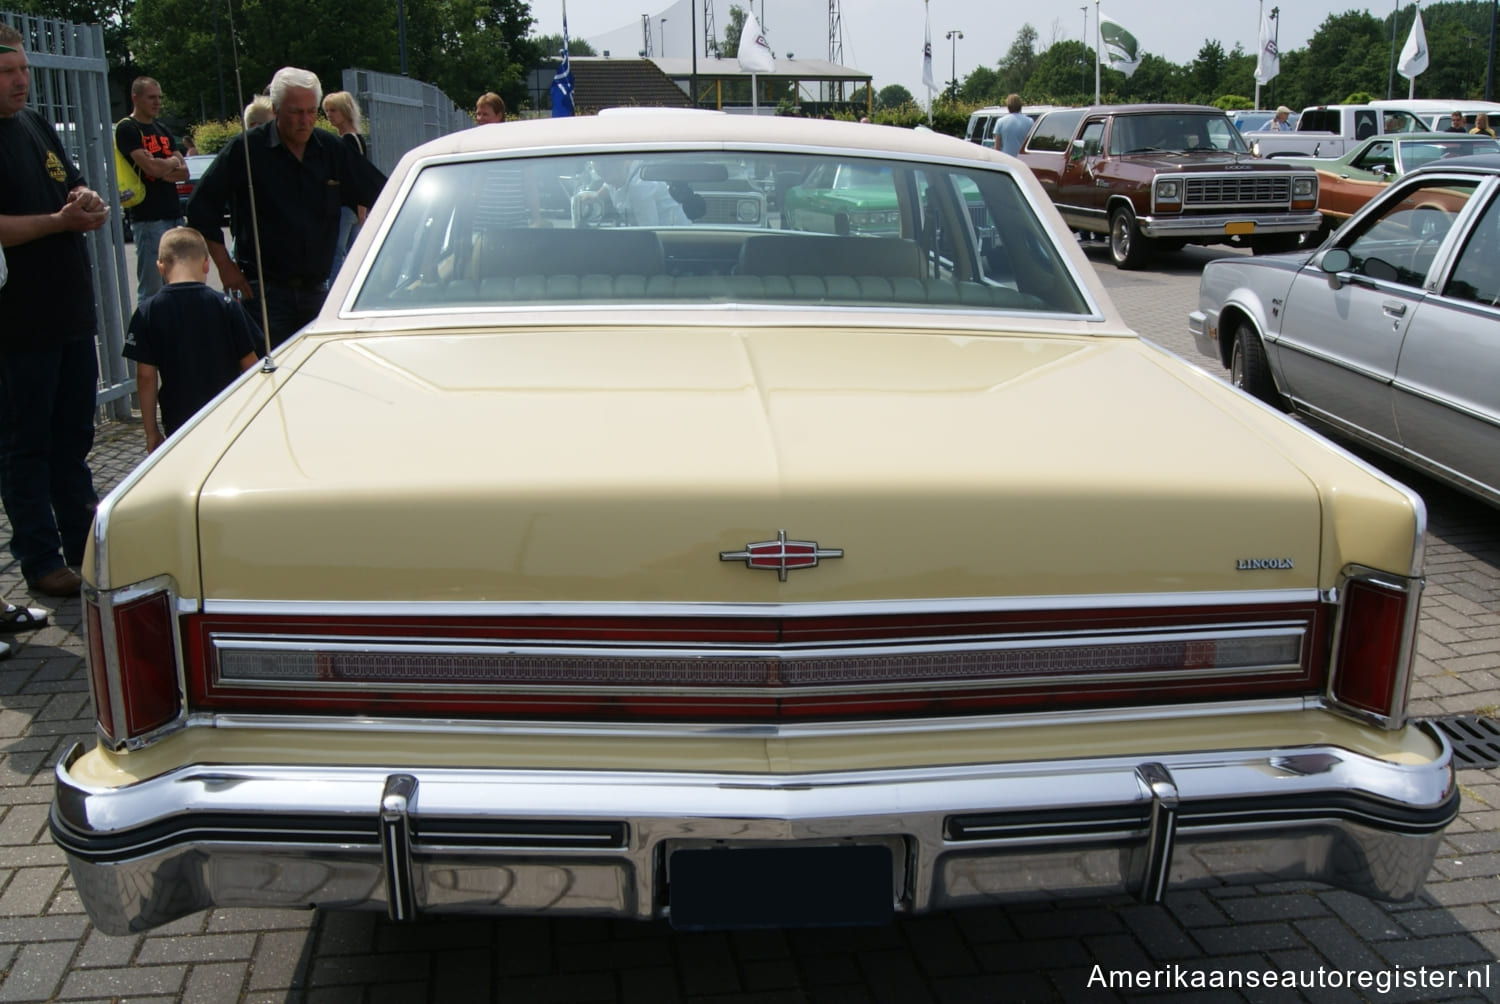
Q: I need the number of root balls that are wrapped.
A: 0